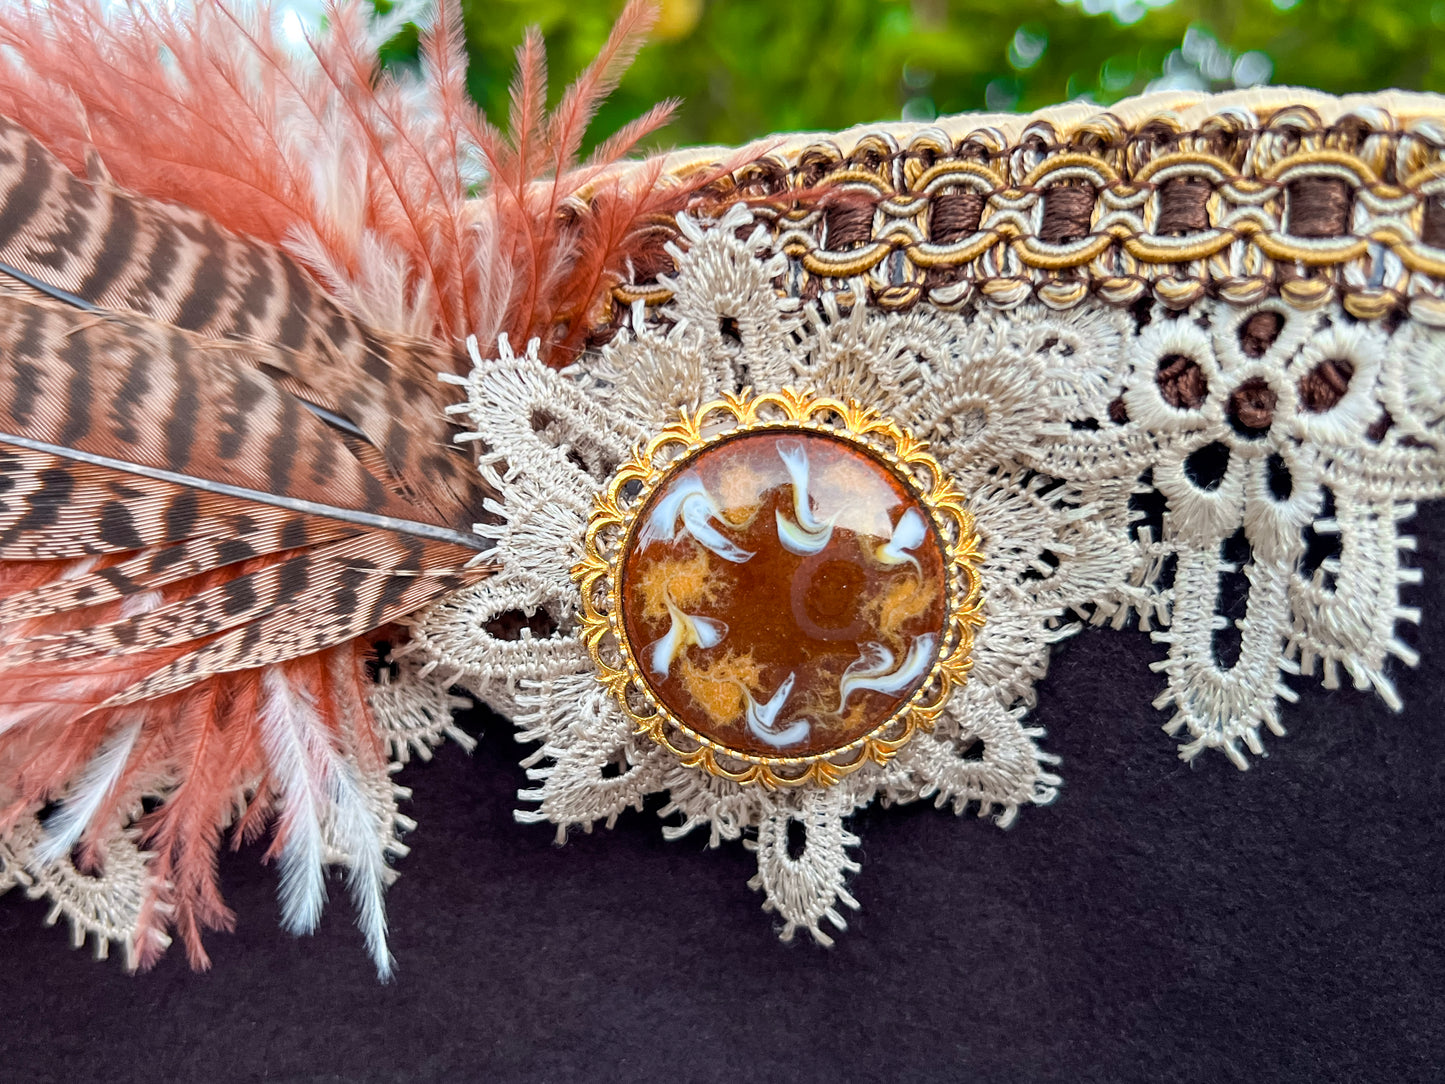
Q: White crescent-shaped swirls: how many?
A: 6